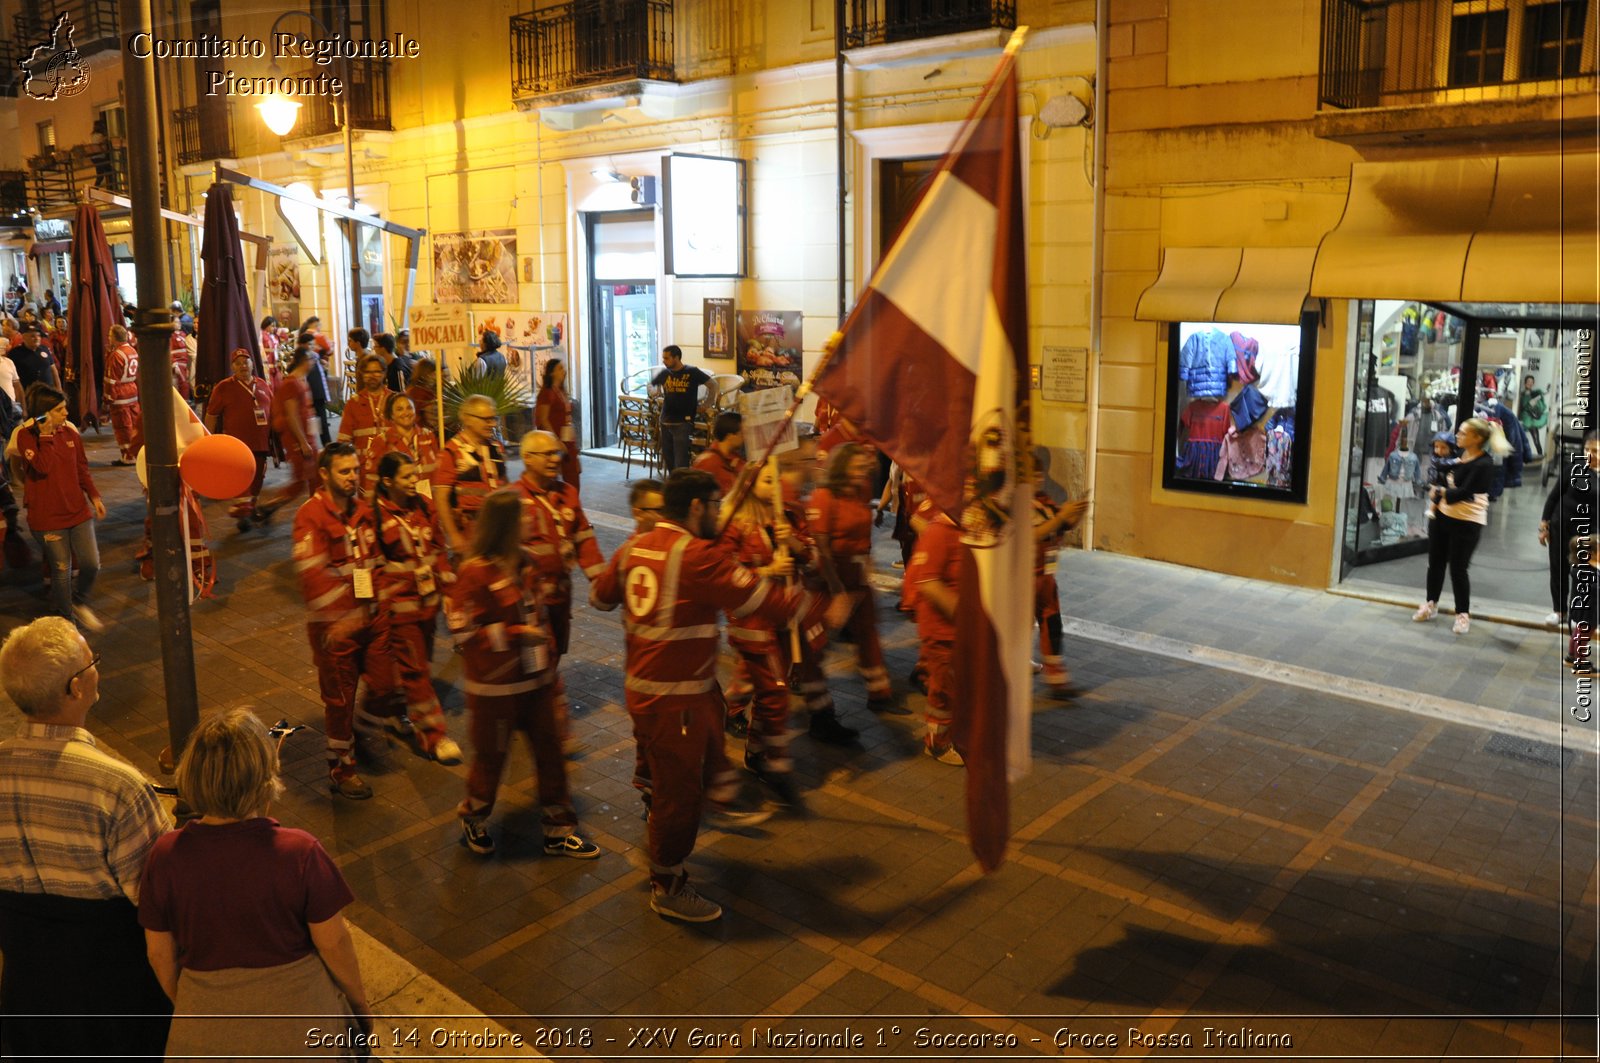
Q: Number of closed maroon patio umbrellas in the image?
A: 2